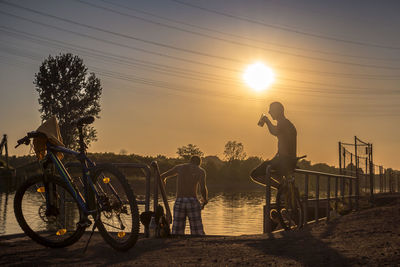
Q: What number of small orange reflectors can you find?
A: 4